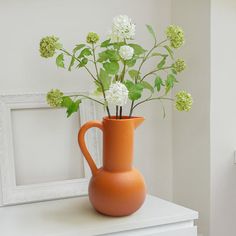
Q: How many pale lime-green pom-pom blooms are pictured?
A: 6